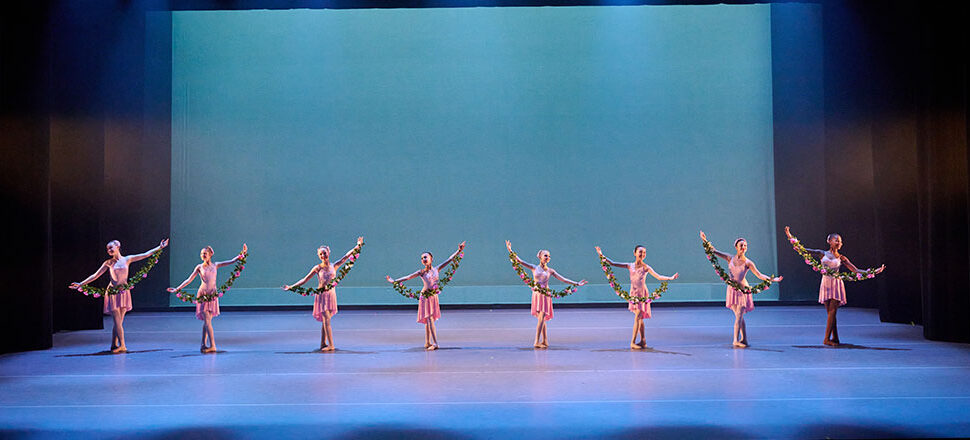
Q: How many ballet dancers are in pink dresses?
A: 8